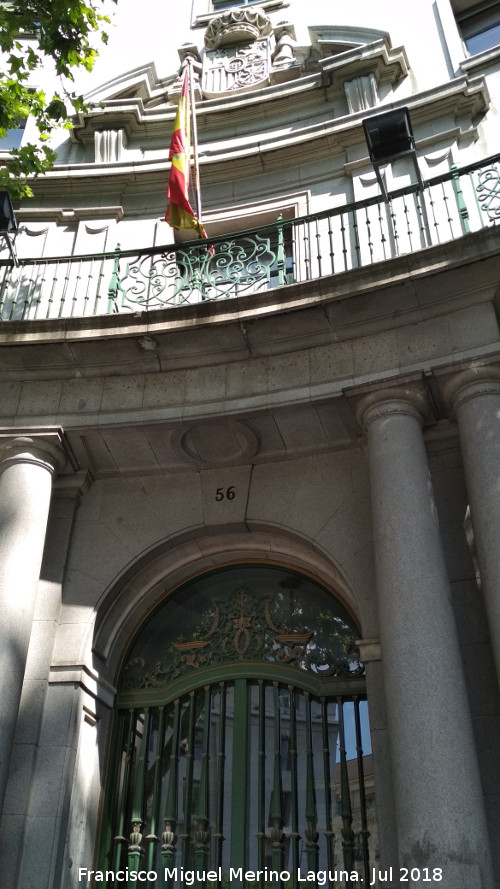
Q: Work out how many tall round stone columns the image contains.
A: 3